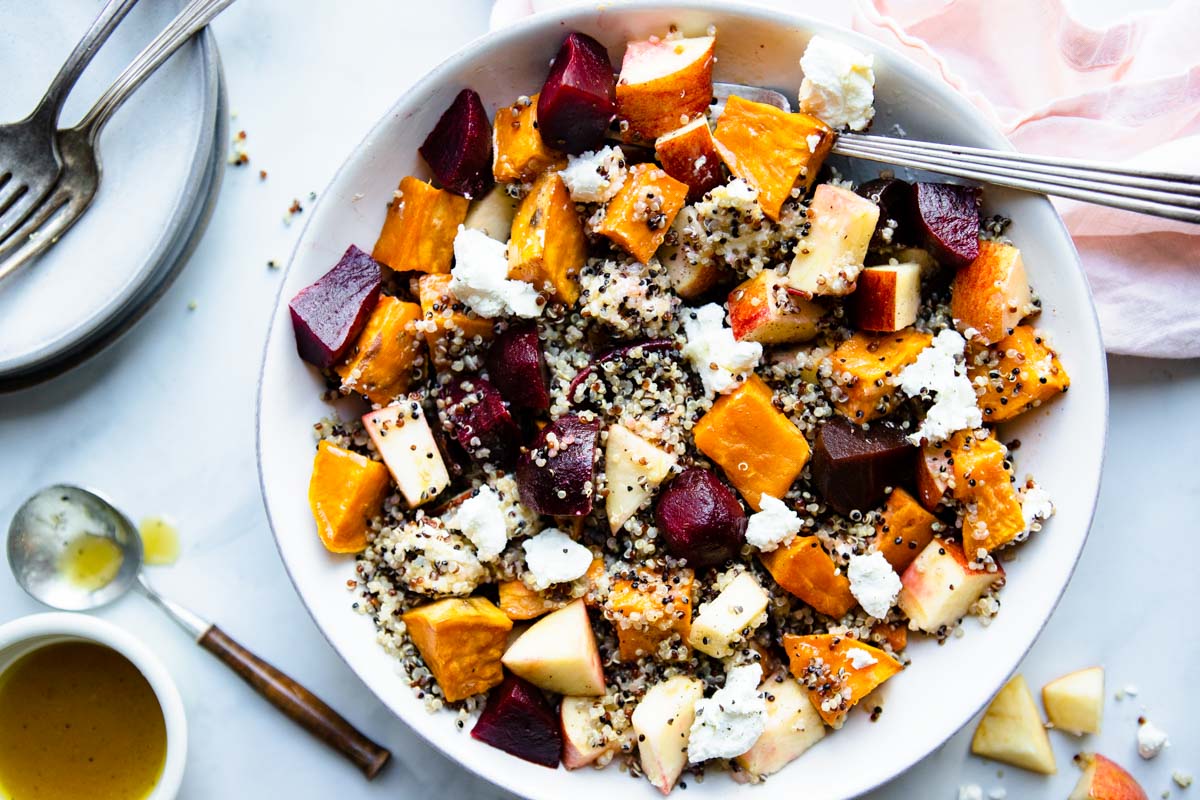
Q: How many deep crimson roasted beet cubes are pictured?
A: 12